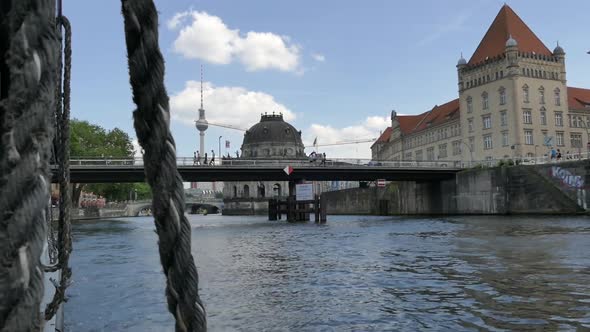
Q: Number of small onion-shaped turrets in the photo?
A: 3